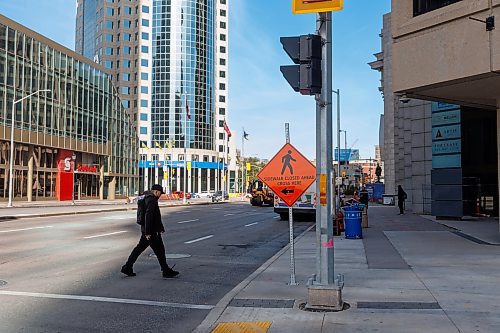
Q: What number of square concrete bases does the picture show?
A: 1